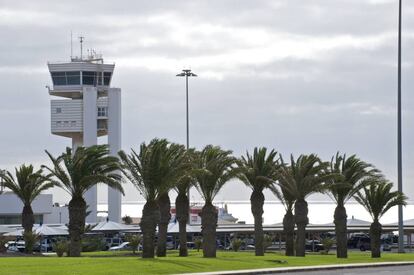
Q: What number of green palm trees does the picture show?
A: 11